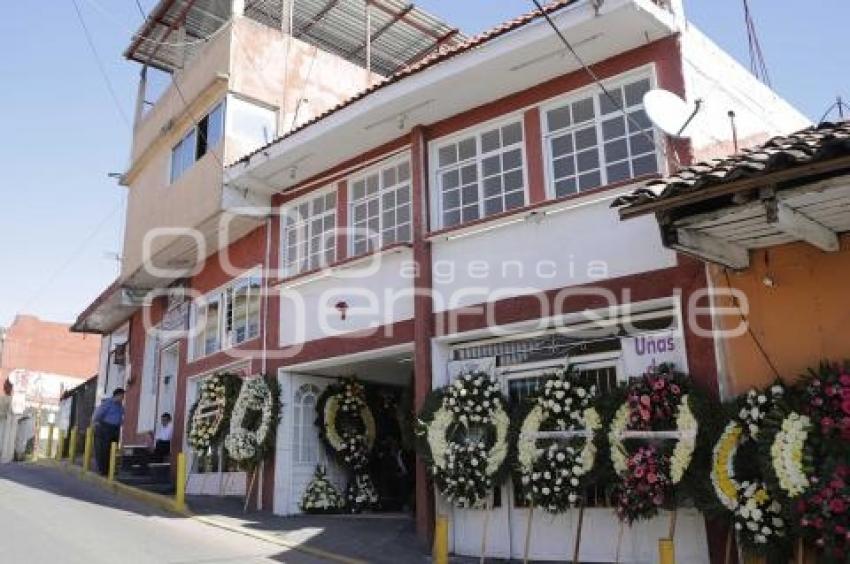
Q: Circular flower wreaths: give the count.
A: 8